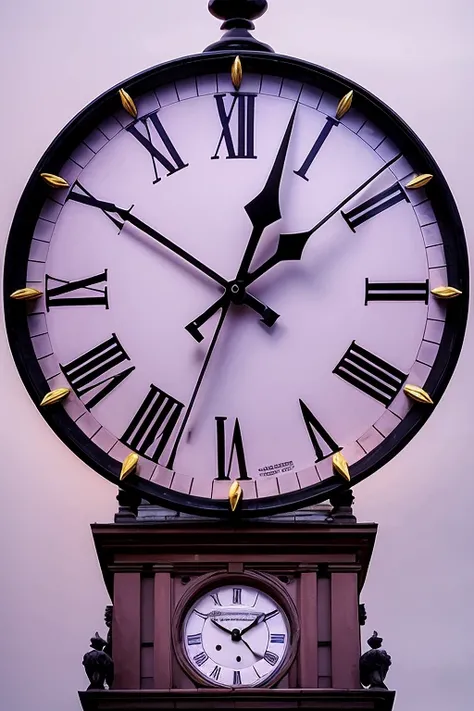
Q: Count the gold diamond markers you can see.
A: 12